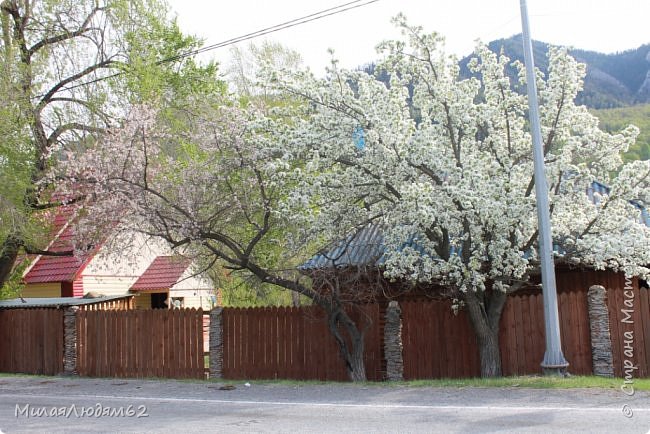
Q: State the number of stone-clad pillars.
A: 4